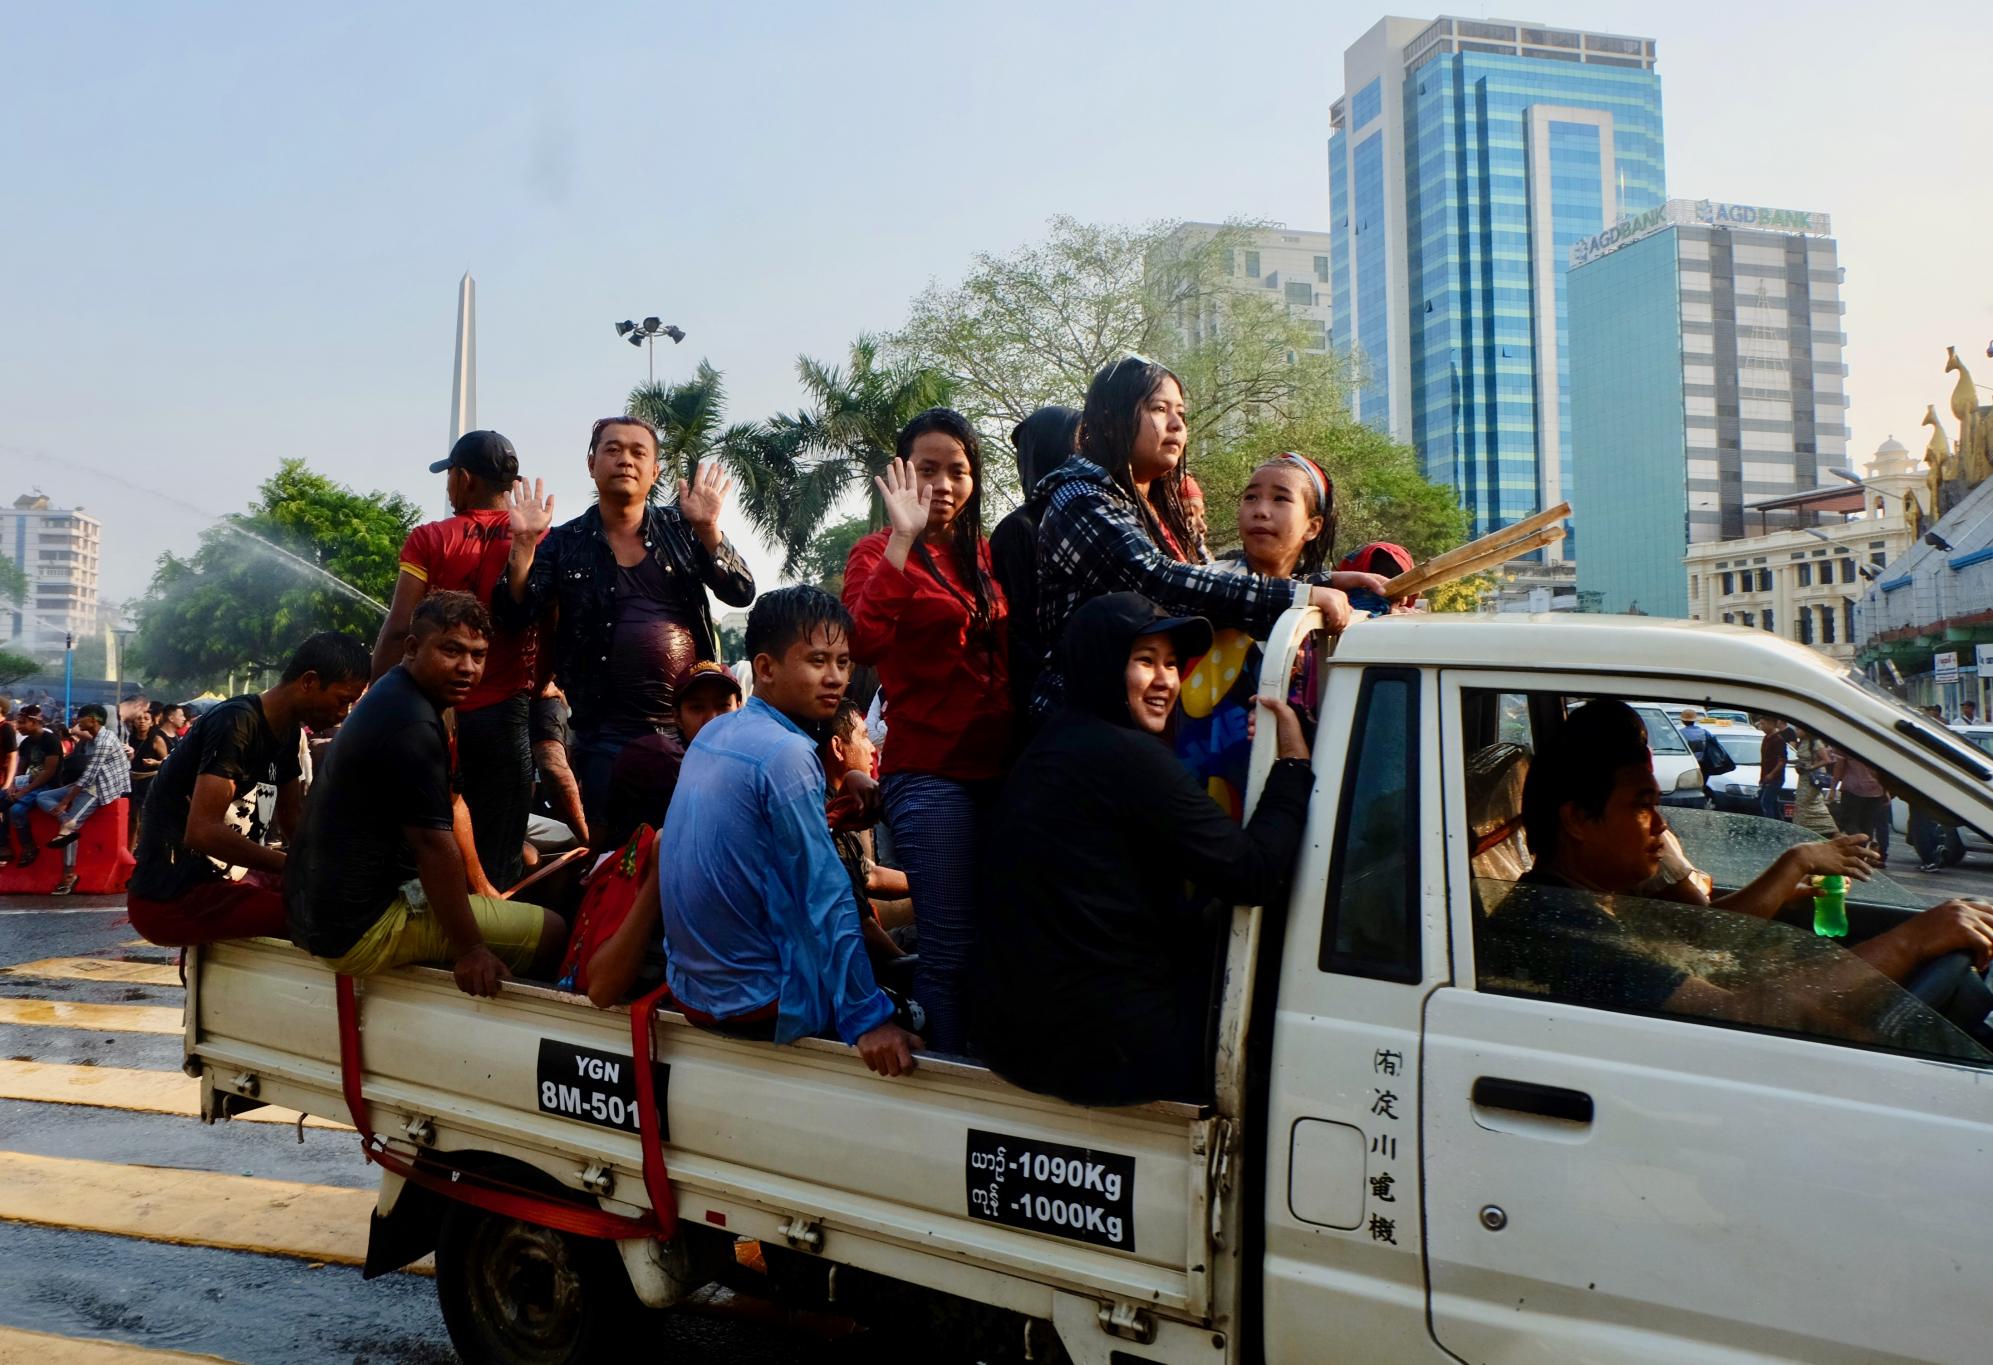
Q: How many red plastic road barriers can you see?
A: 1